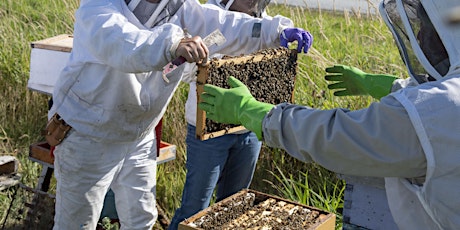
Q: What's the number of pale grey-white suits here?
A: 3